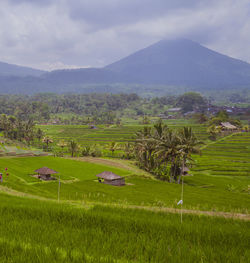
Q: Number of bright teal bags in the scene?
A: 0